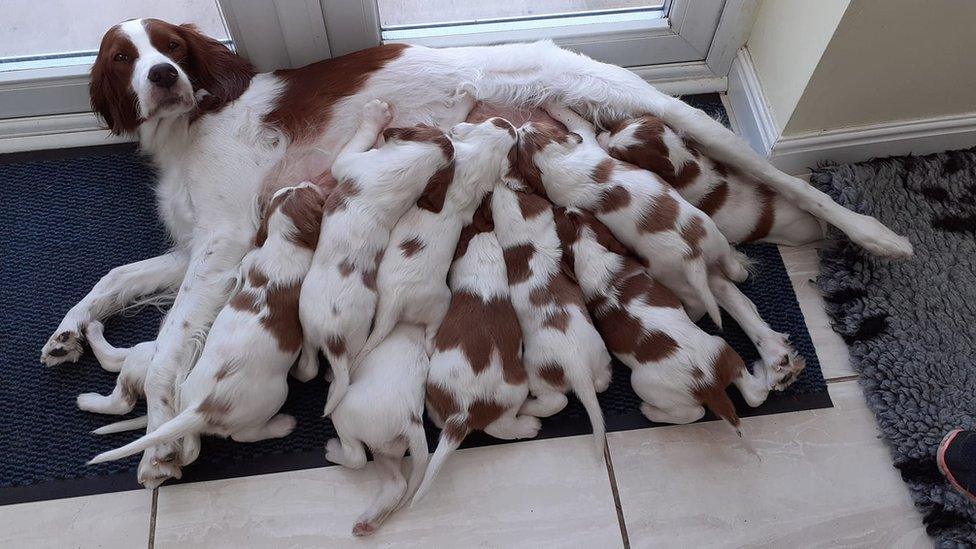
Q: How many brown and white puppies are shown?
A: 10